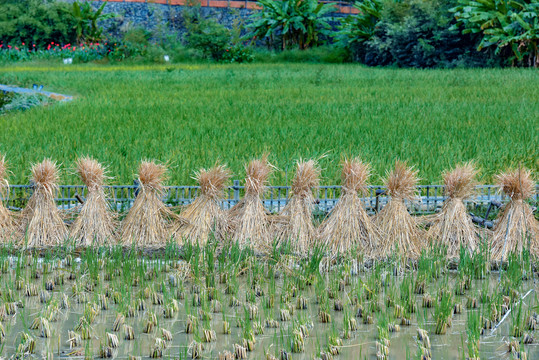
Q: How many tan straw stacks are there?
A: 11